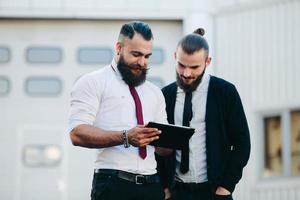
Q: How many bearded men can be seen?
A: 2